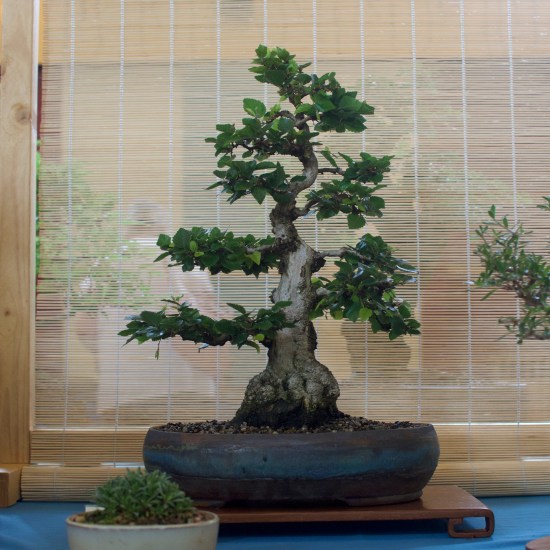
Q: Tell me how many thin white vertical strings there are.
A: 10